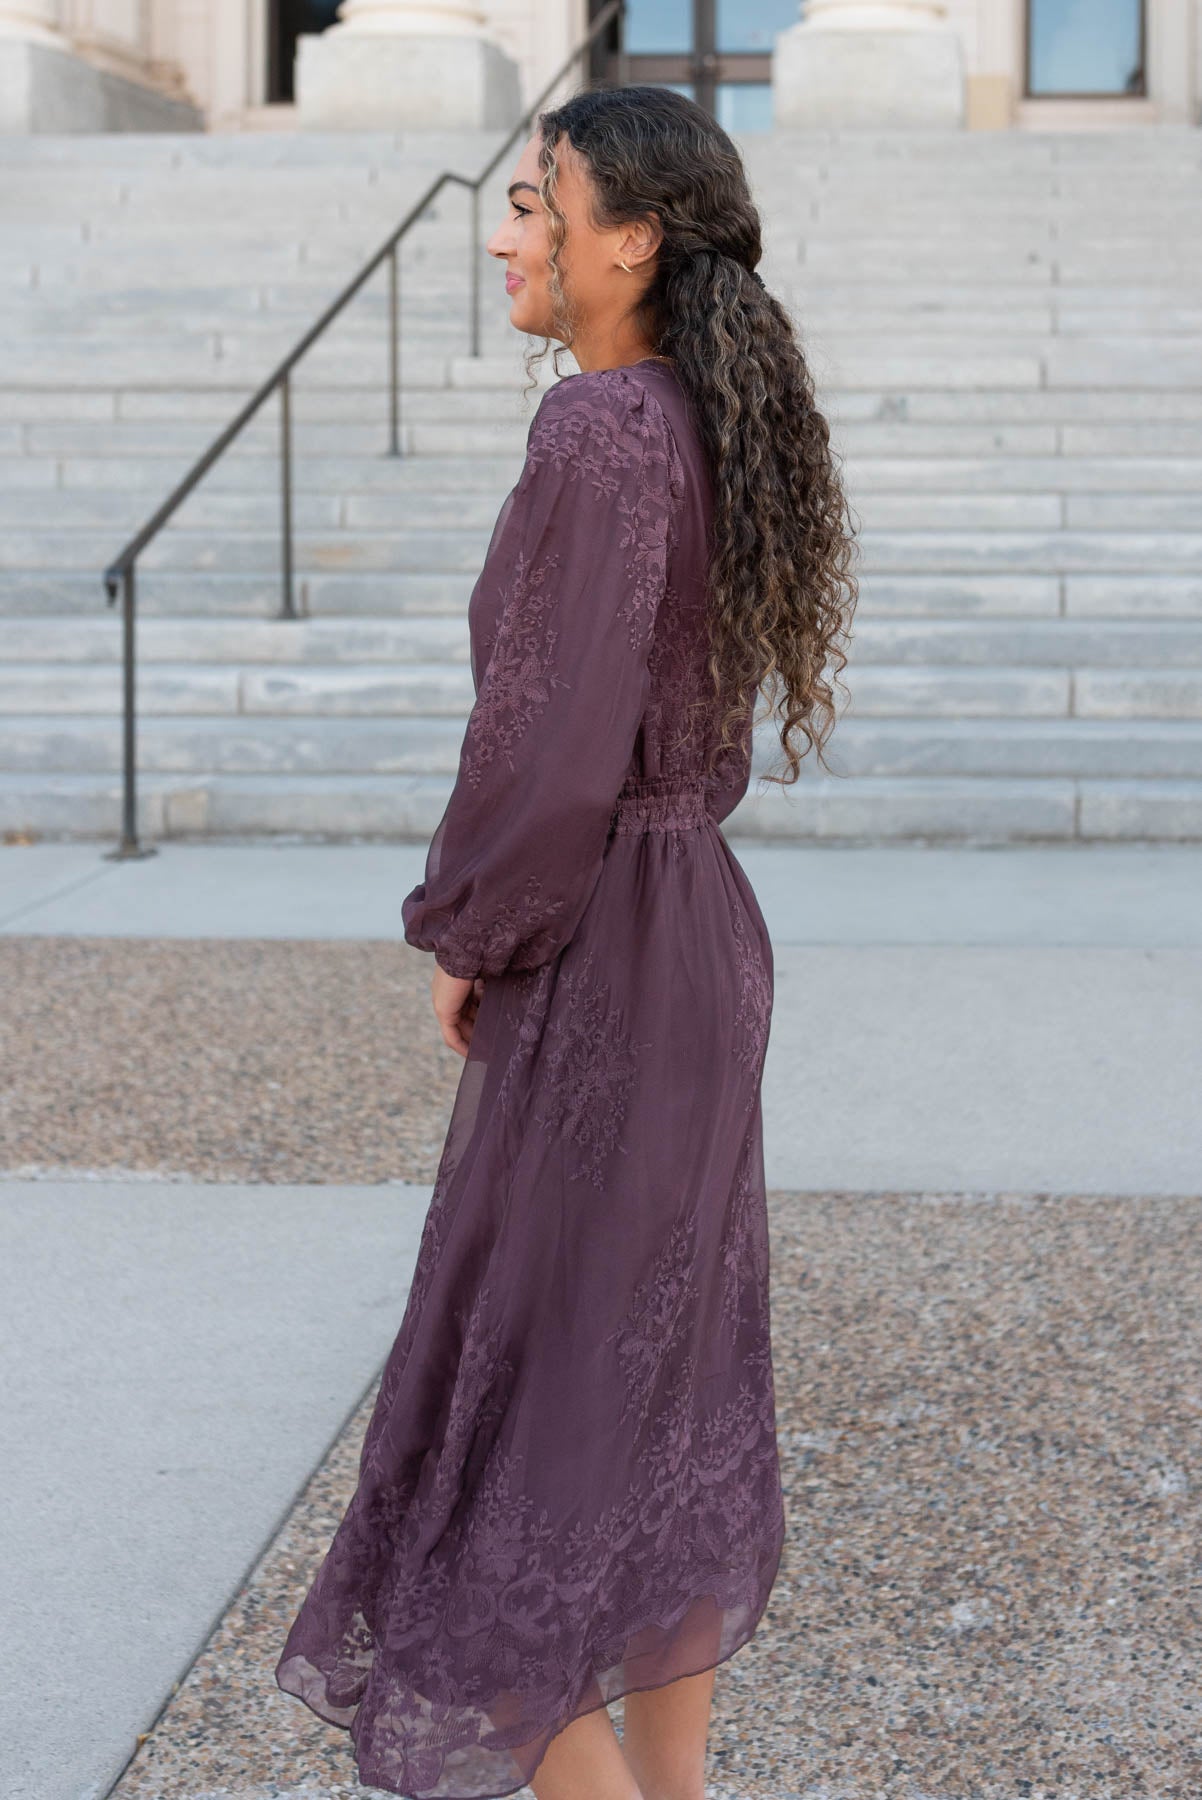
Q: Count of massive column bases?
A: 3